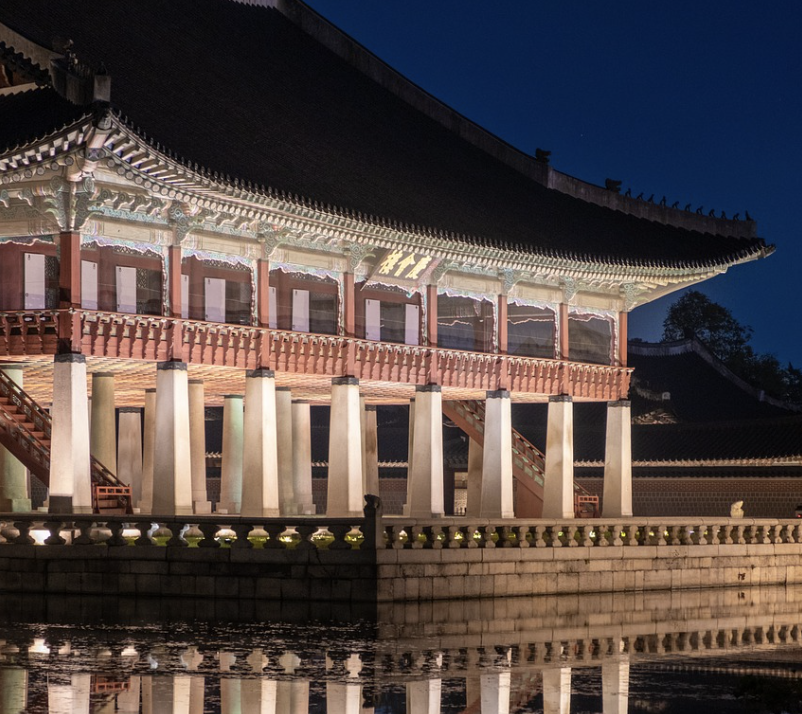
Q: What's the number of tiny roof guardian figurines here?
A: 11